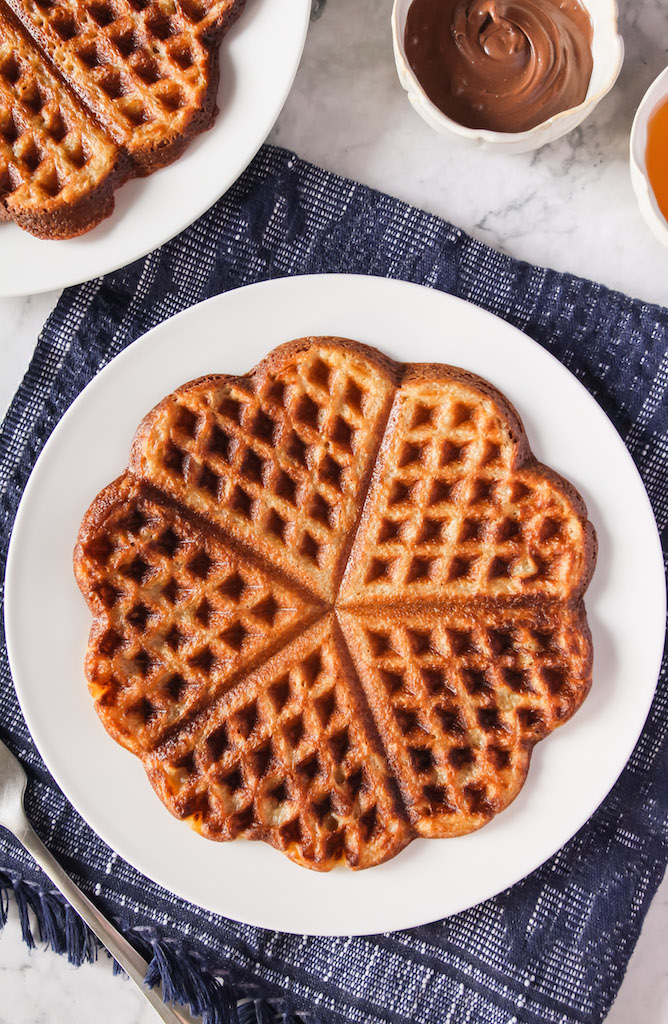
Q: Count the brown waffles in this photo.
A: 2